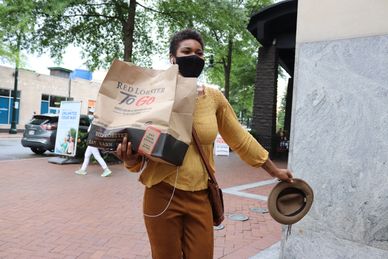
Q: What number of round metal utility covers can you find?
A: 3